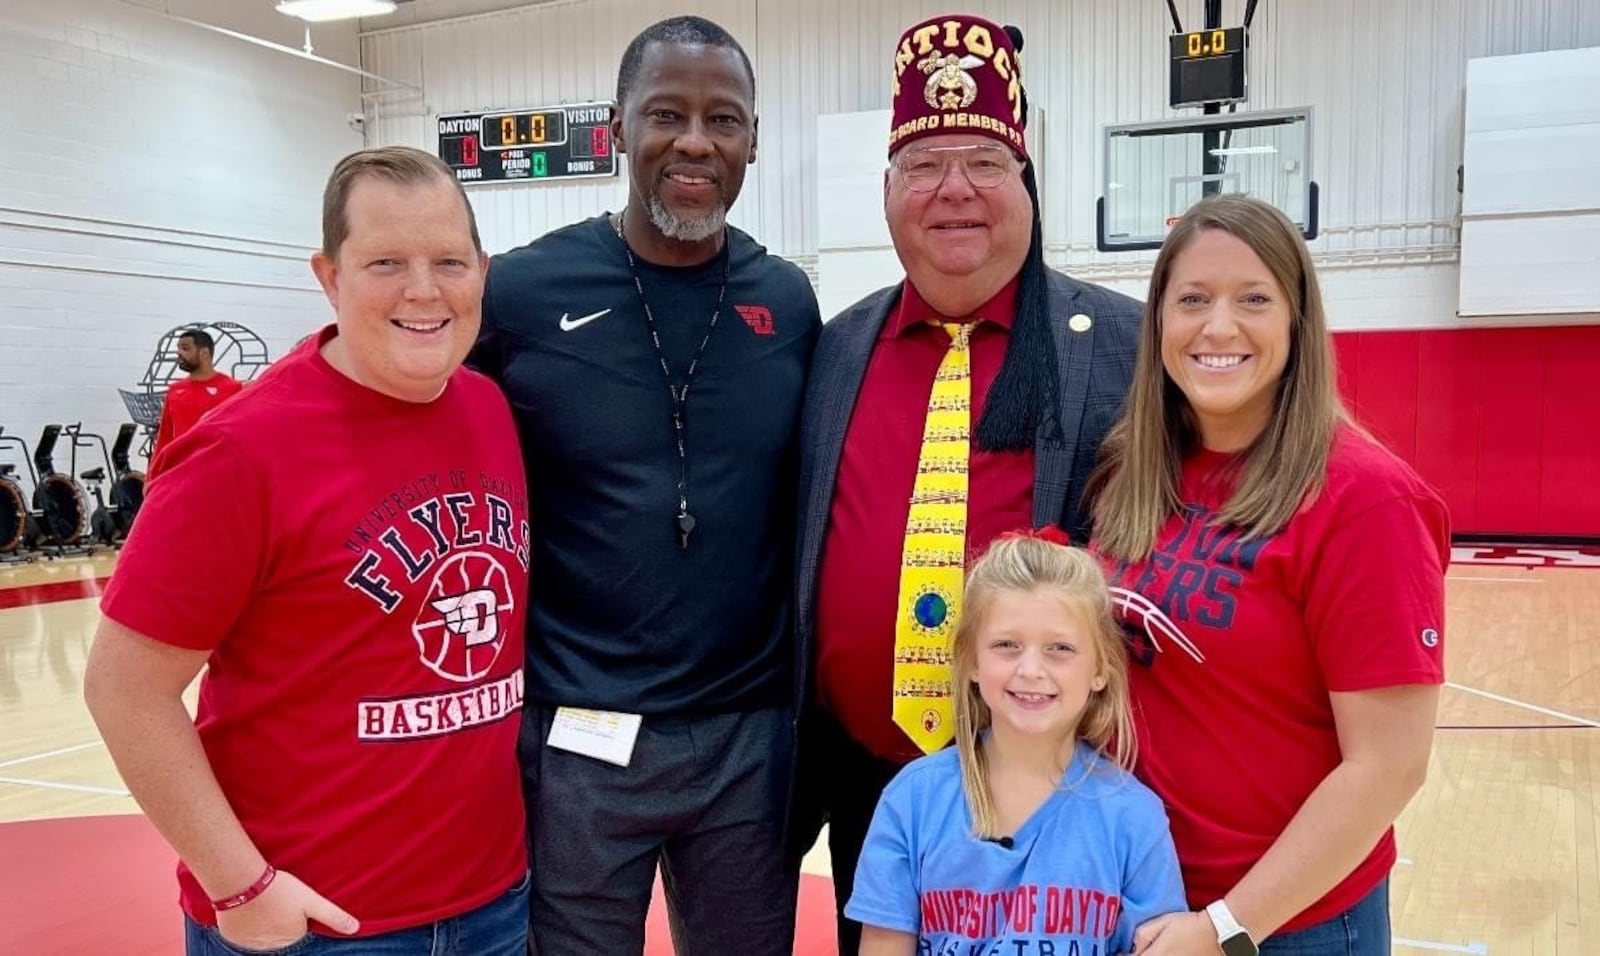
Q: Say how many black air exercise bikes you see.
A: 3